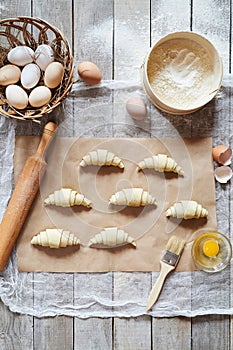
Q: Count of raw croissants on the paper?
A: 7